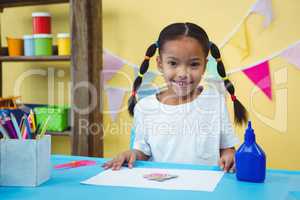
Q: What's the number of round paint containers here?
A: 5